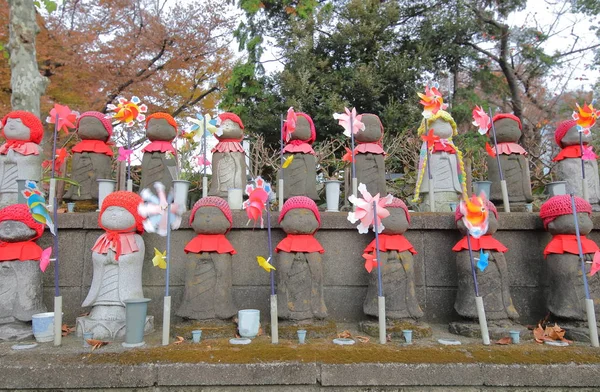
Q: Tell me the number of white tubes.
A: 14